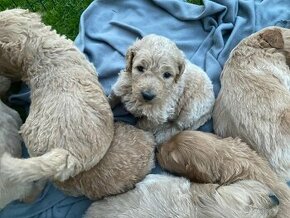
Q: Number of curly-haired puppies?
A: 7